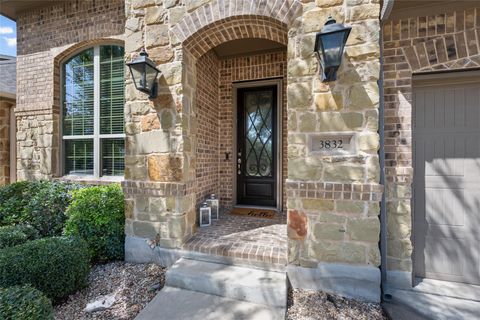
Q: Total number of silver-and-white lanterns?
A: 2